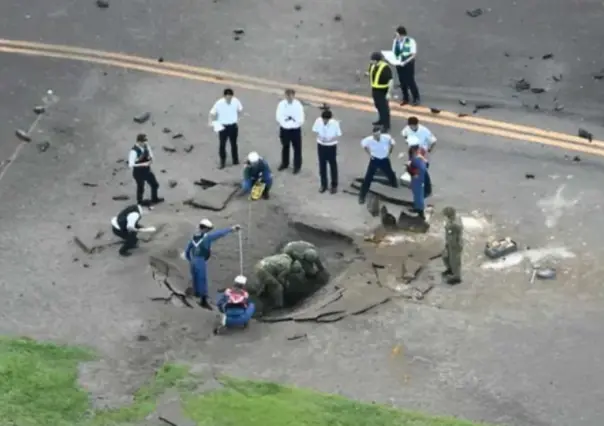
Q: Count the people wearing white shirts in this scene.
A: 8